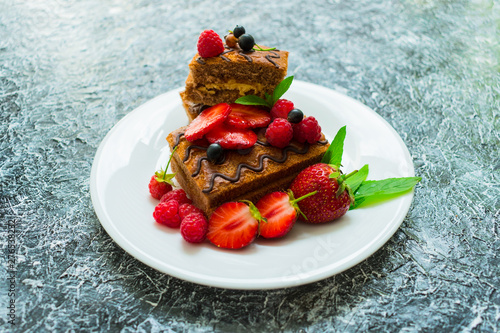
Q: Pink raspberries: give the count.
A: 9